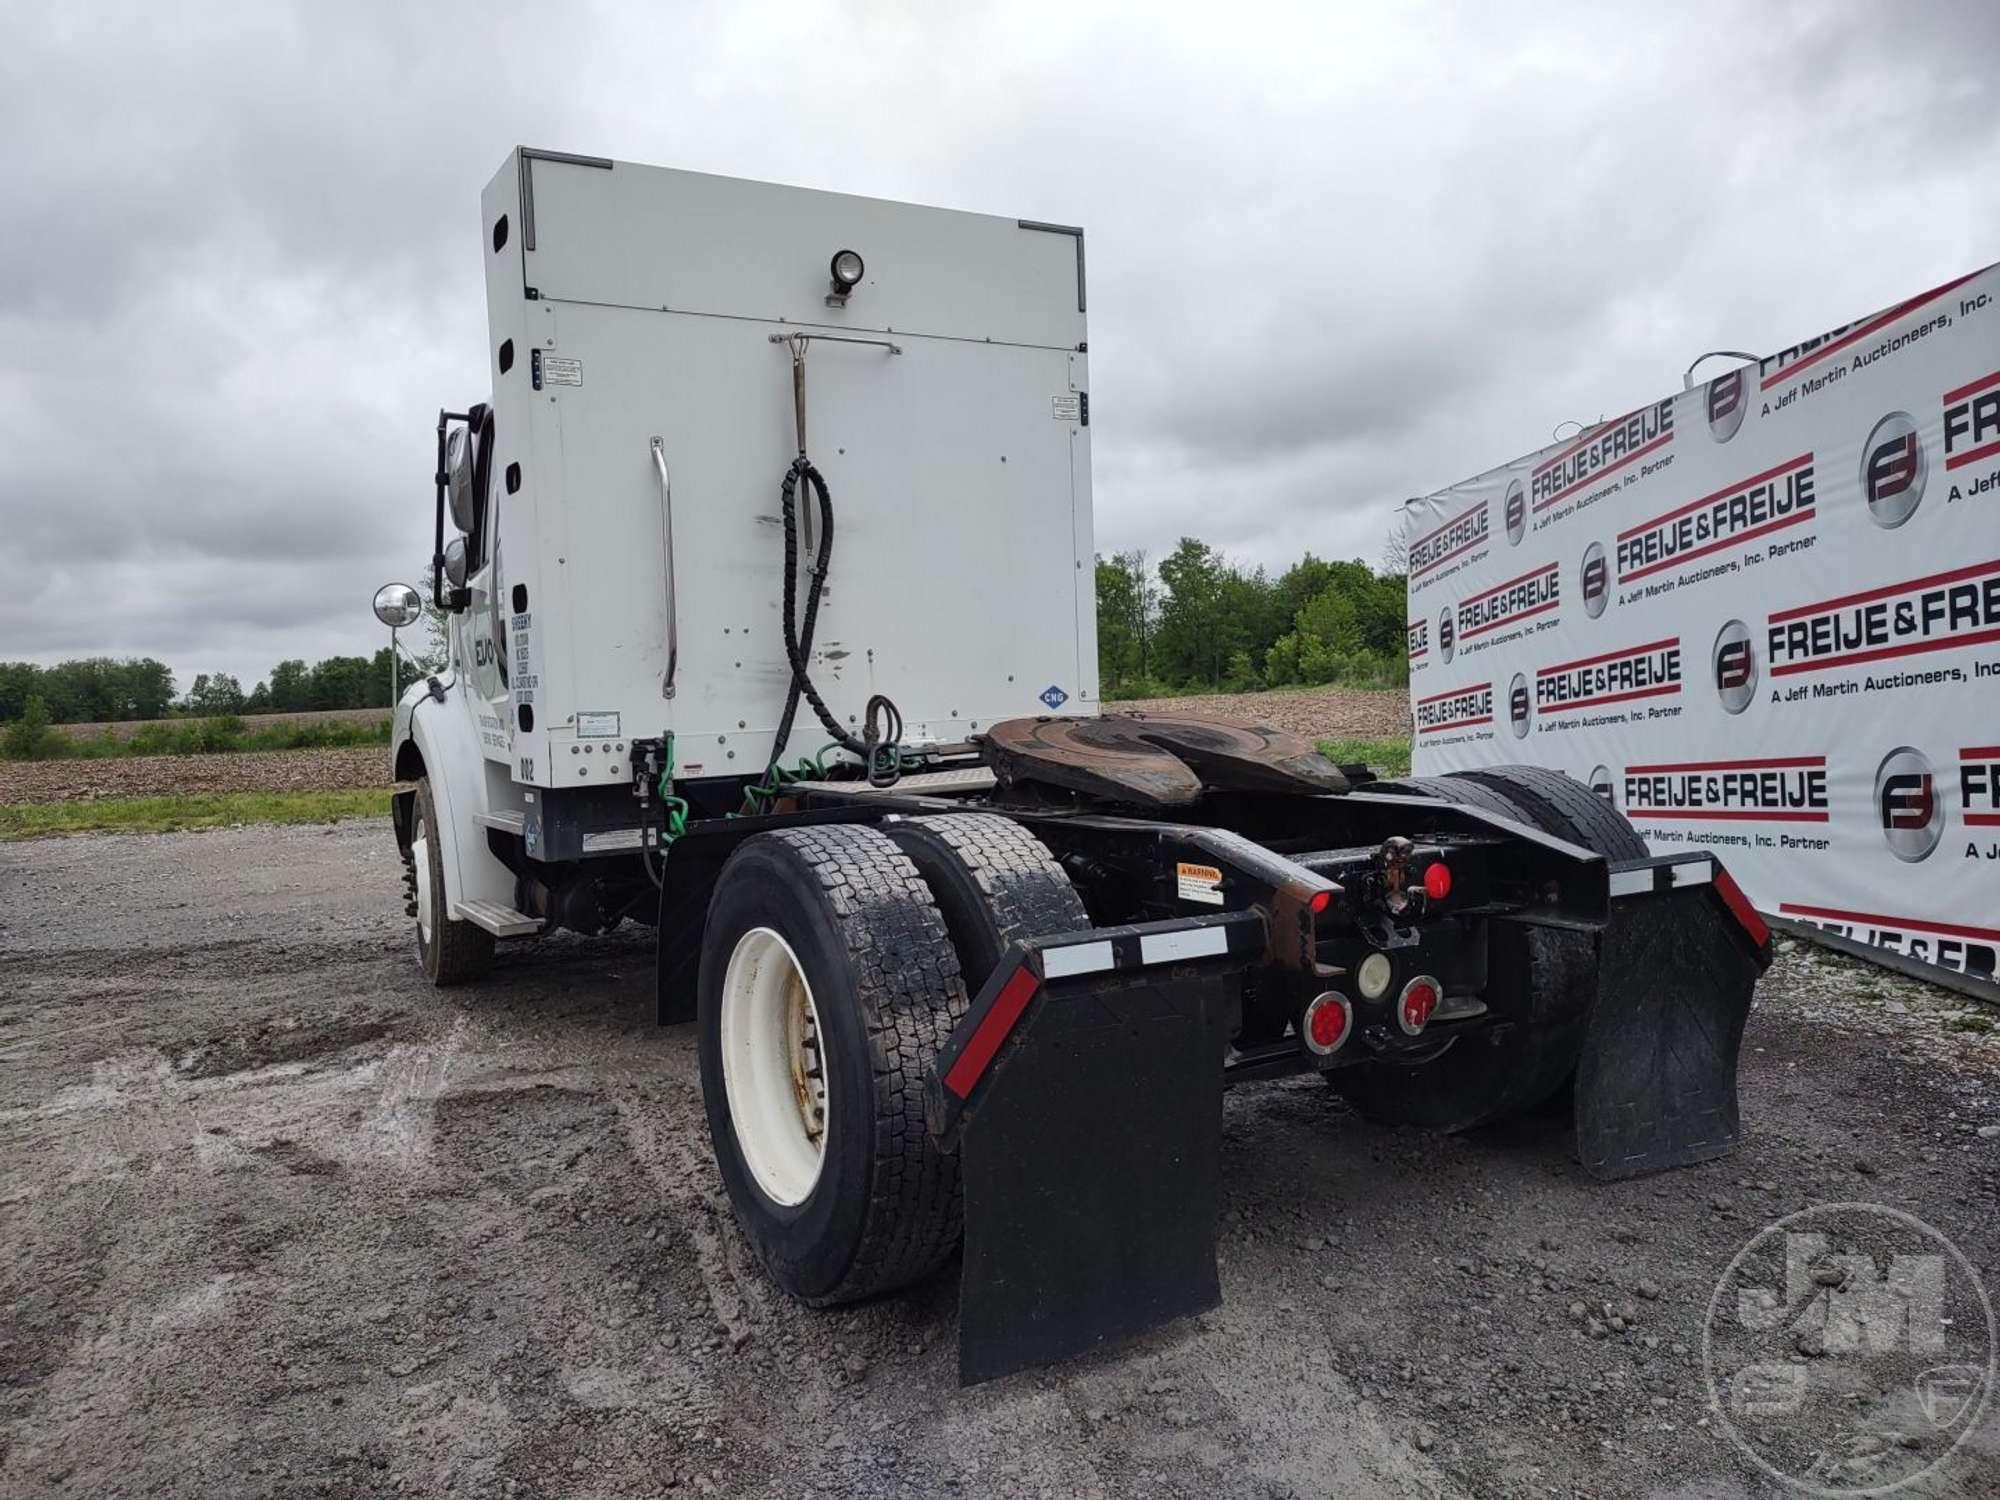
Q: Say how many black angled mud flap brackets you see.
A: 2